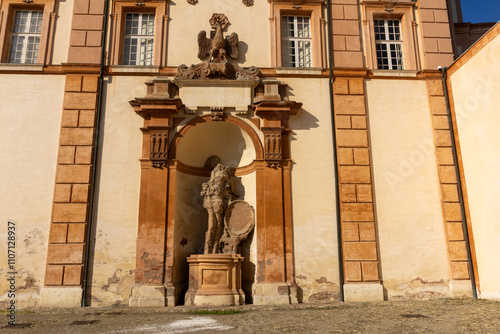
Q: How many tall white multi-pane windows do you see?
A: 4